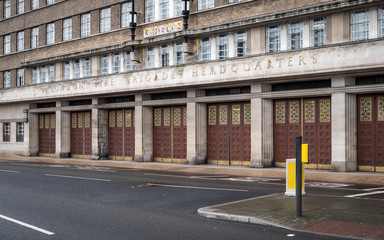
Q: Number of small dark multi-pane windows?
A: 2